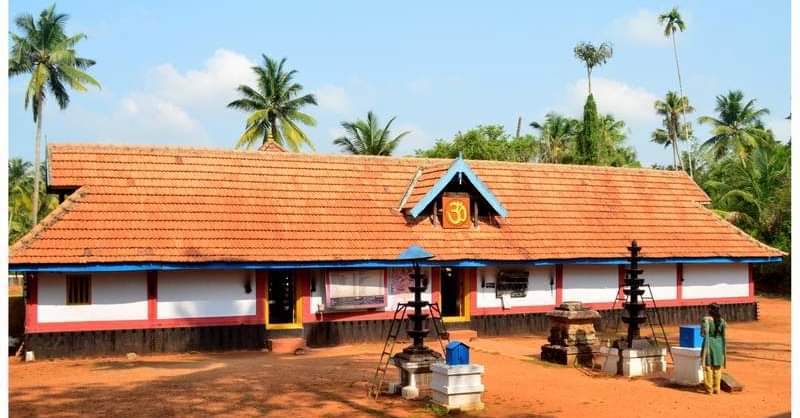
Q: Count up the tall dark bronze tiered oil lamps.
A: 2